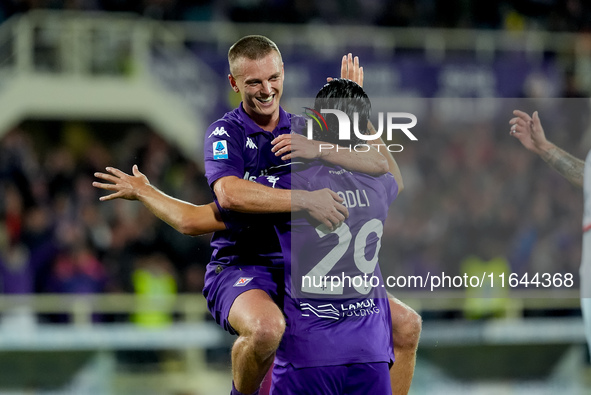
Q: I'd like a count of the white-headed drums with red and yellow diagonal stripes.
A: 0